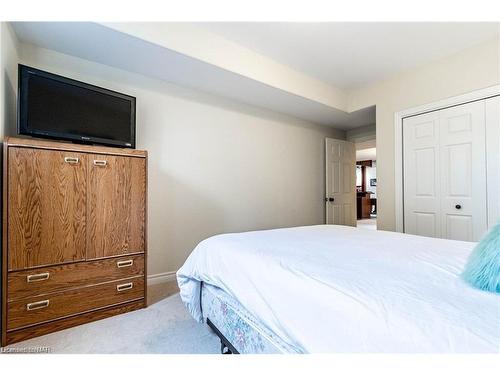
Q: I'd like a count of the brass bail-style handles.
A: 6